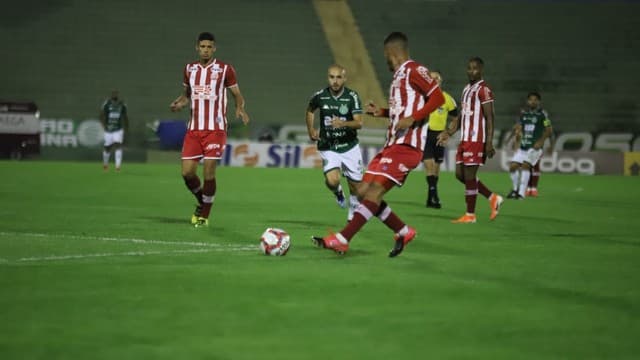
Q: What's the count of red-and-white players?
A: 3